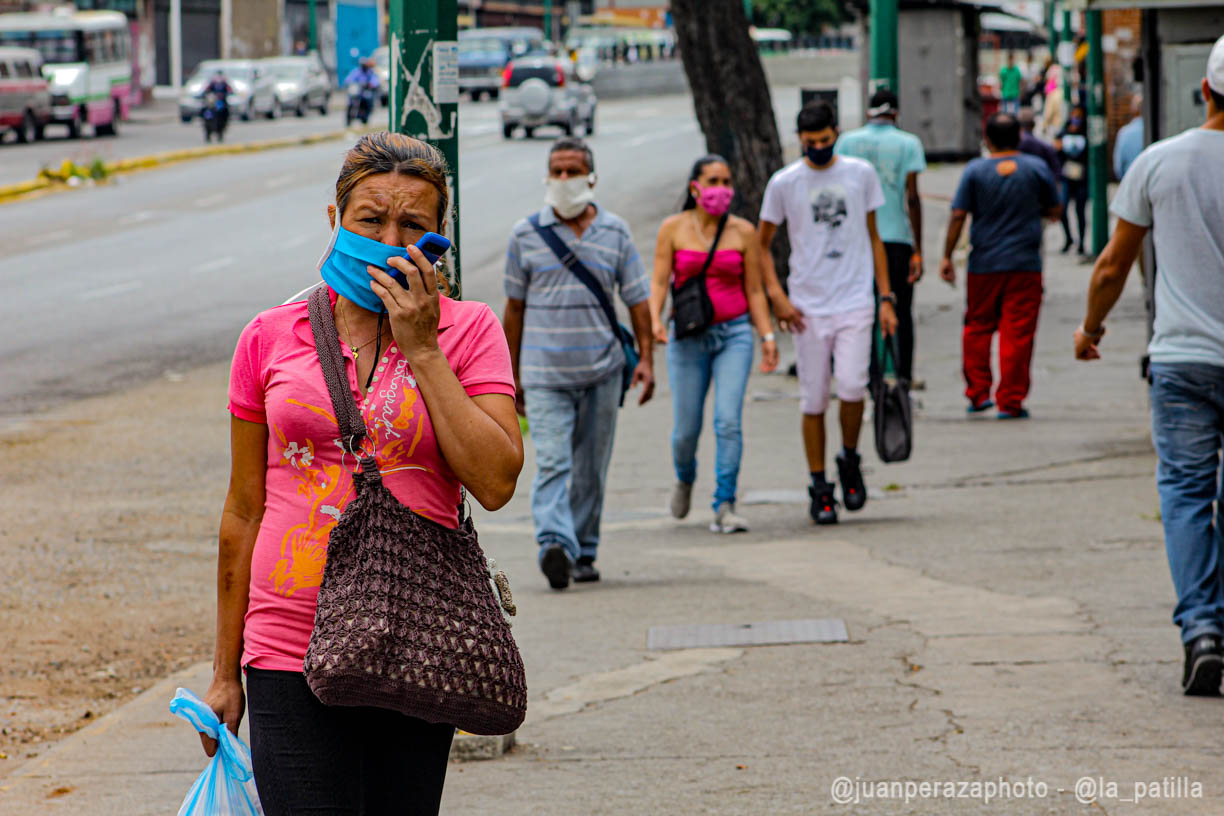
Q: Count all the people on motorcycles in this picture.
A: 2